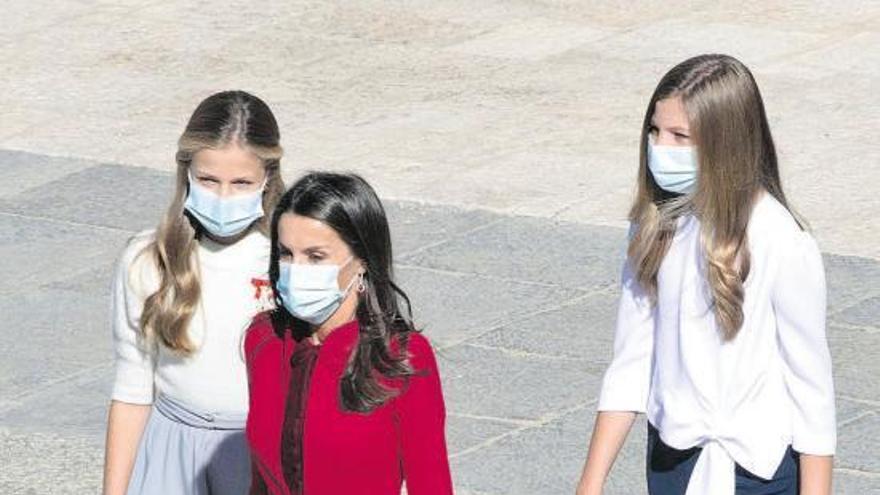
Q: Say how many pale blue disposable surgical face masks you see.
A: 3